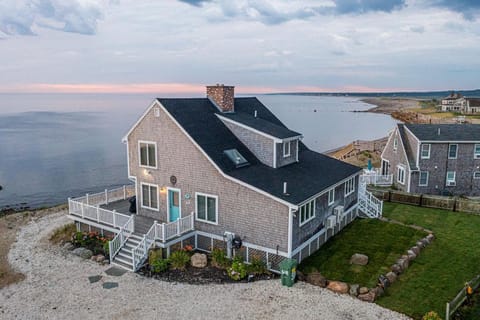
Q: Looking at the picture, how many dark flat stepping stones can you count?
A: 3